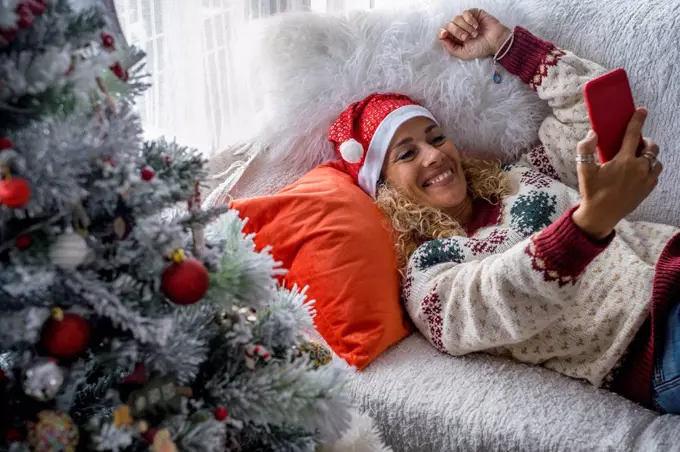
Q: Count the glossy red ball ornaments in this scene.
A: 3